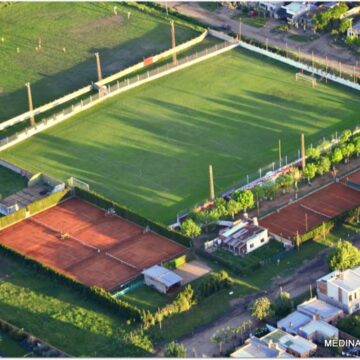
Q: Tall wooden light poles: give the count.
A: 5